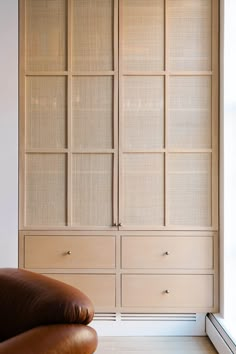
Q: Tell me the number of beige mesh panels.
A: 12